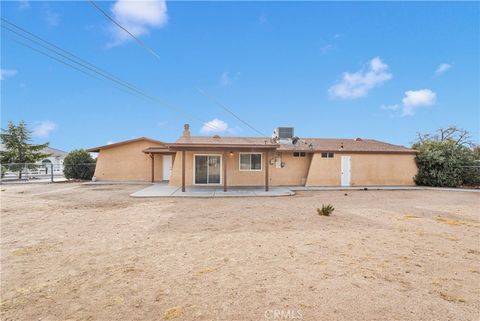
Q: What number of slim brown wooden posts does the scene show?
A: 4